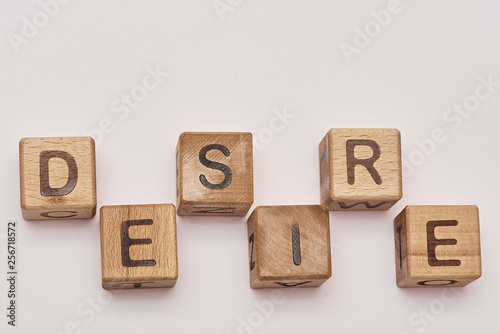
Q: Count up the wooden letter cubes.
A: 6